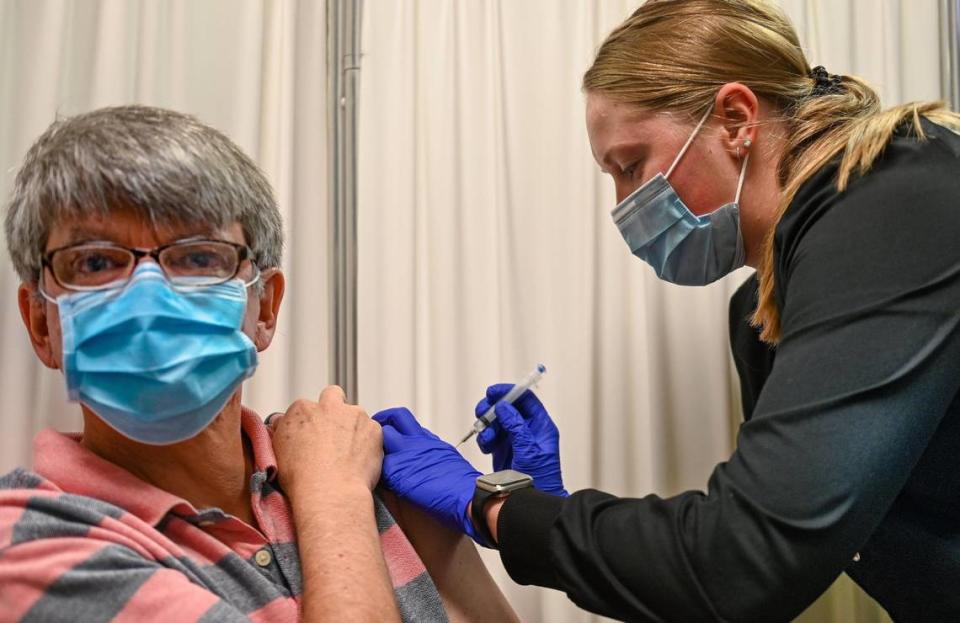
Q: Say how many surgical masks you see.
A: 2